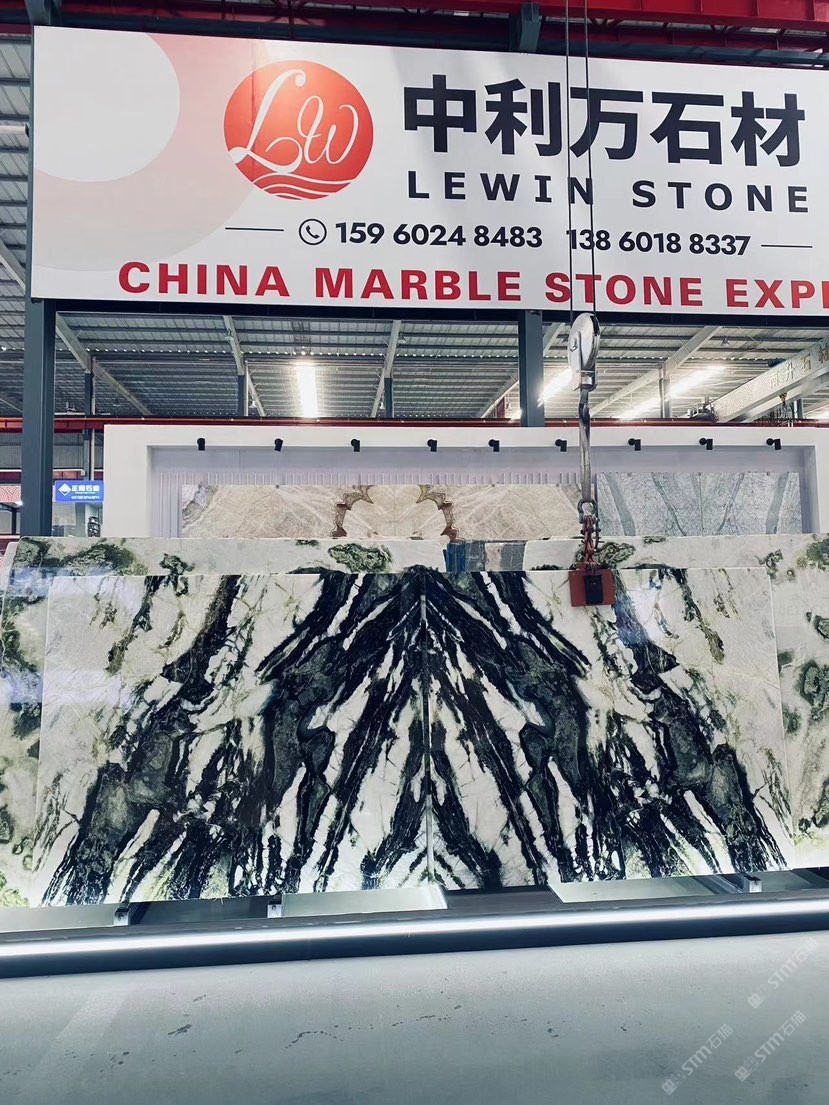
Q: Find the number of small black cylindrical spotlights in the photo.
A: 9